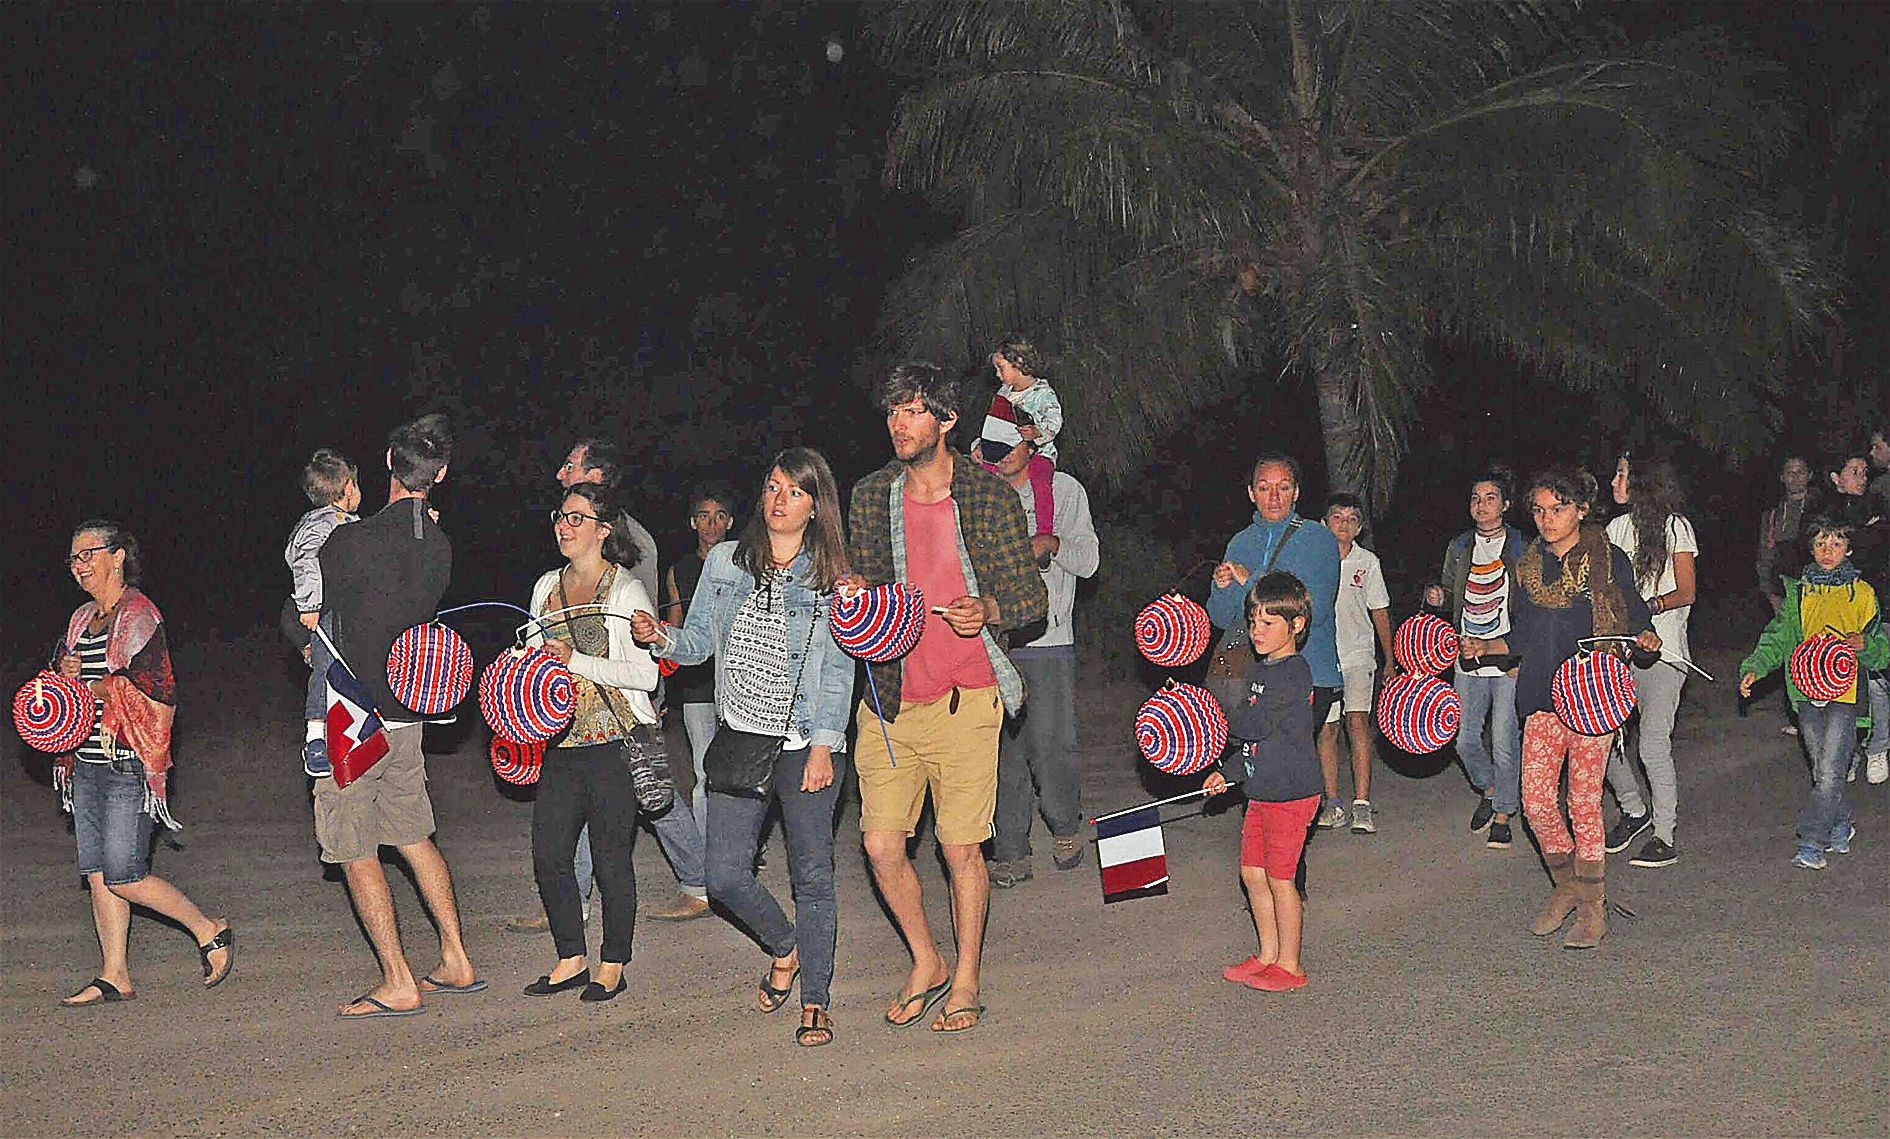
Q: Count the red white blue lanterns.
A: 11